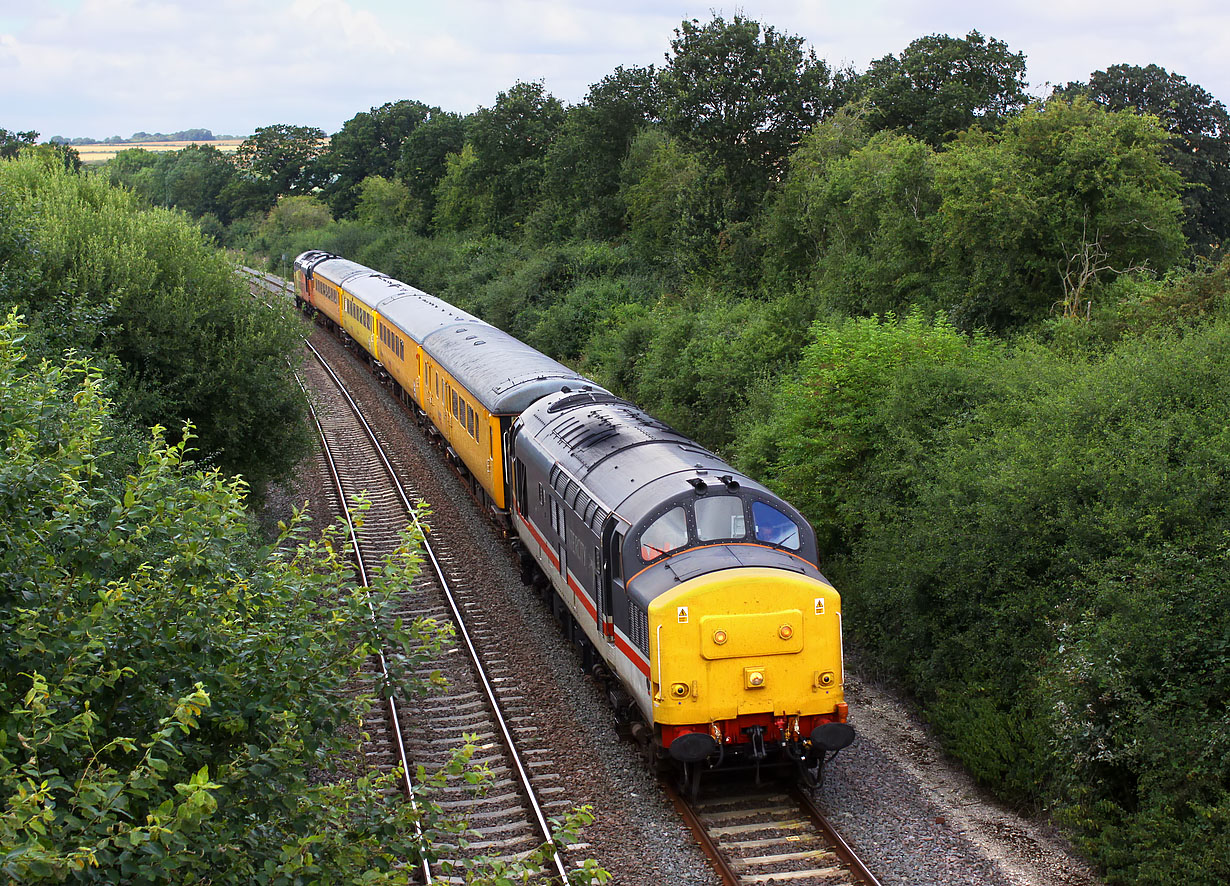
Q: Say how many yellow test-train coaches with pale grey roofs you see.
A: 4